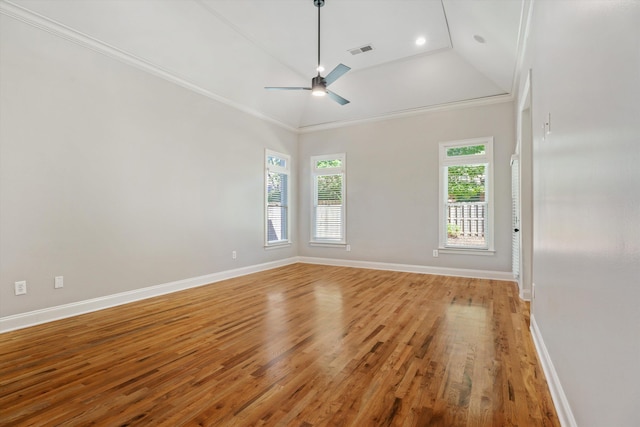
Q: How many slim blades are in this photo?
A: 3